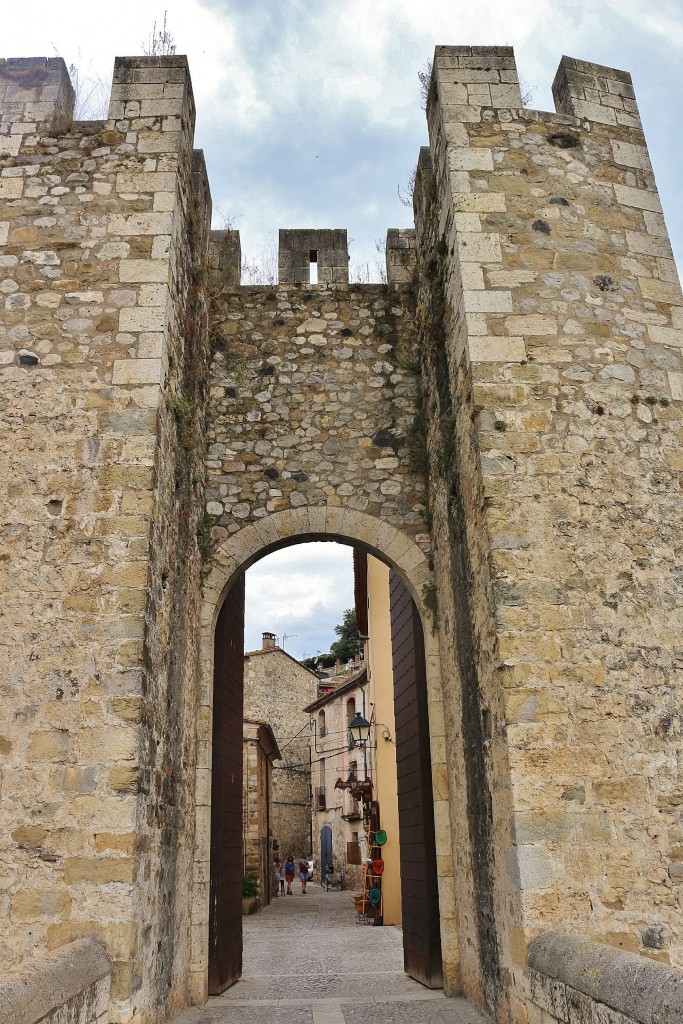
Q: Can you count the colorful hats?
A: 3